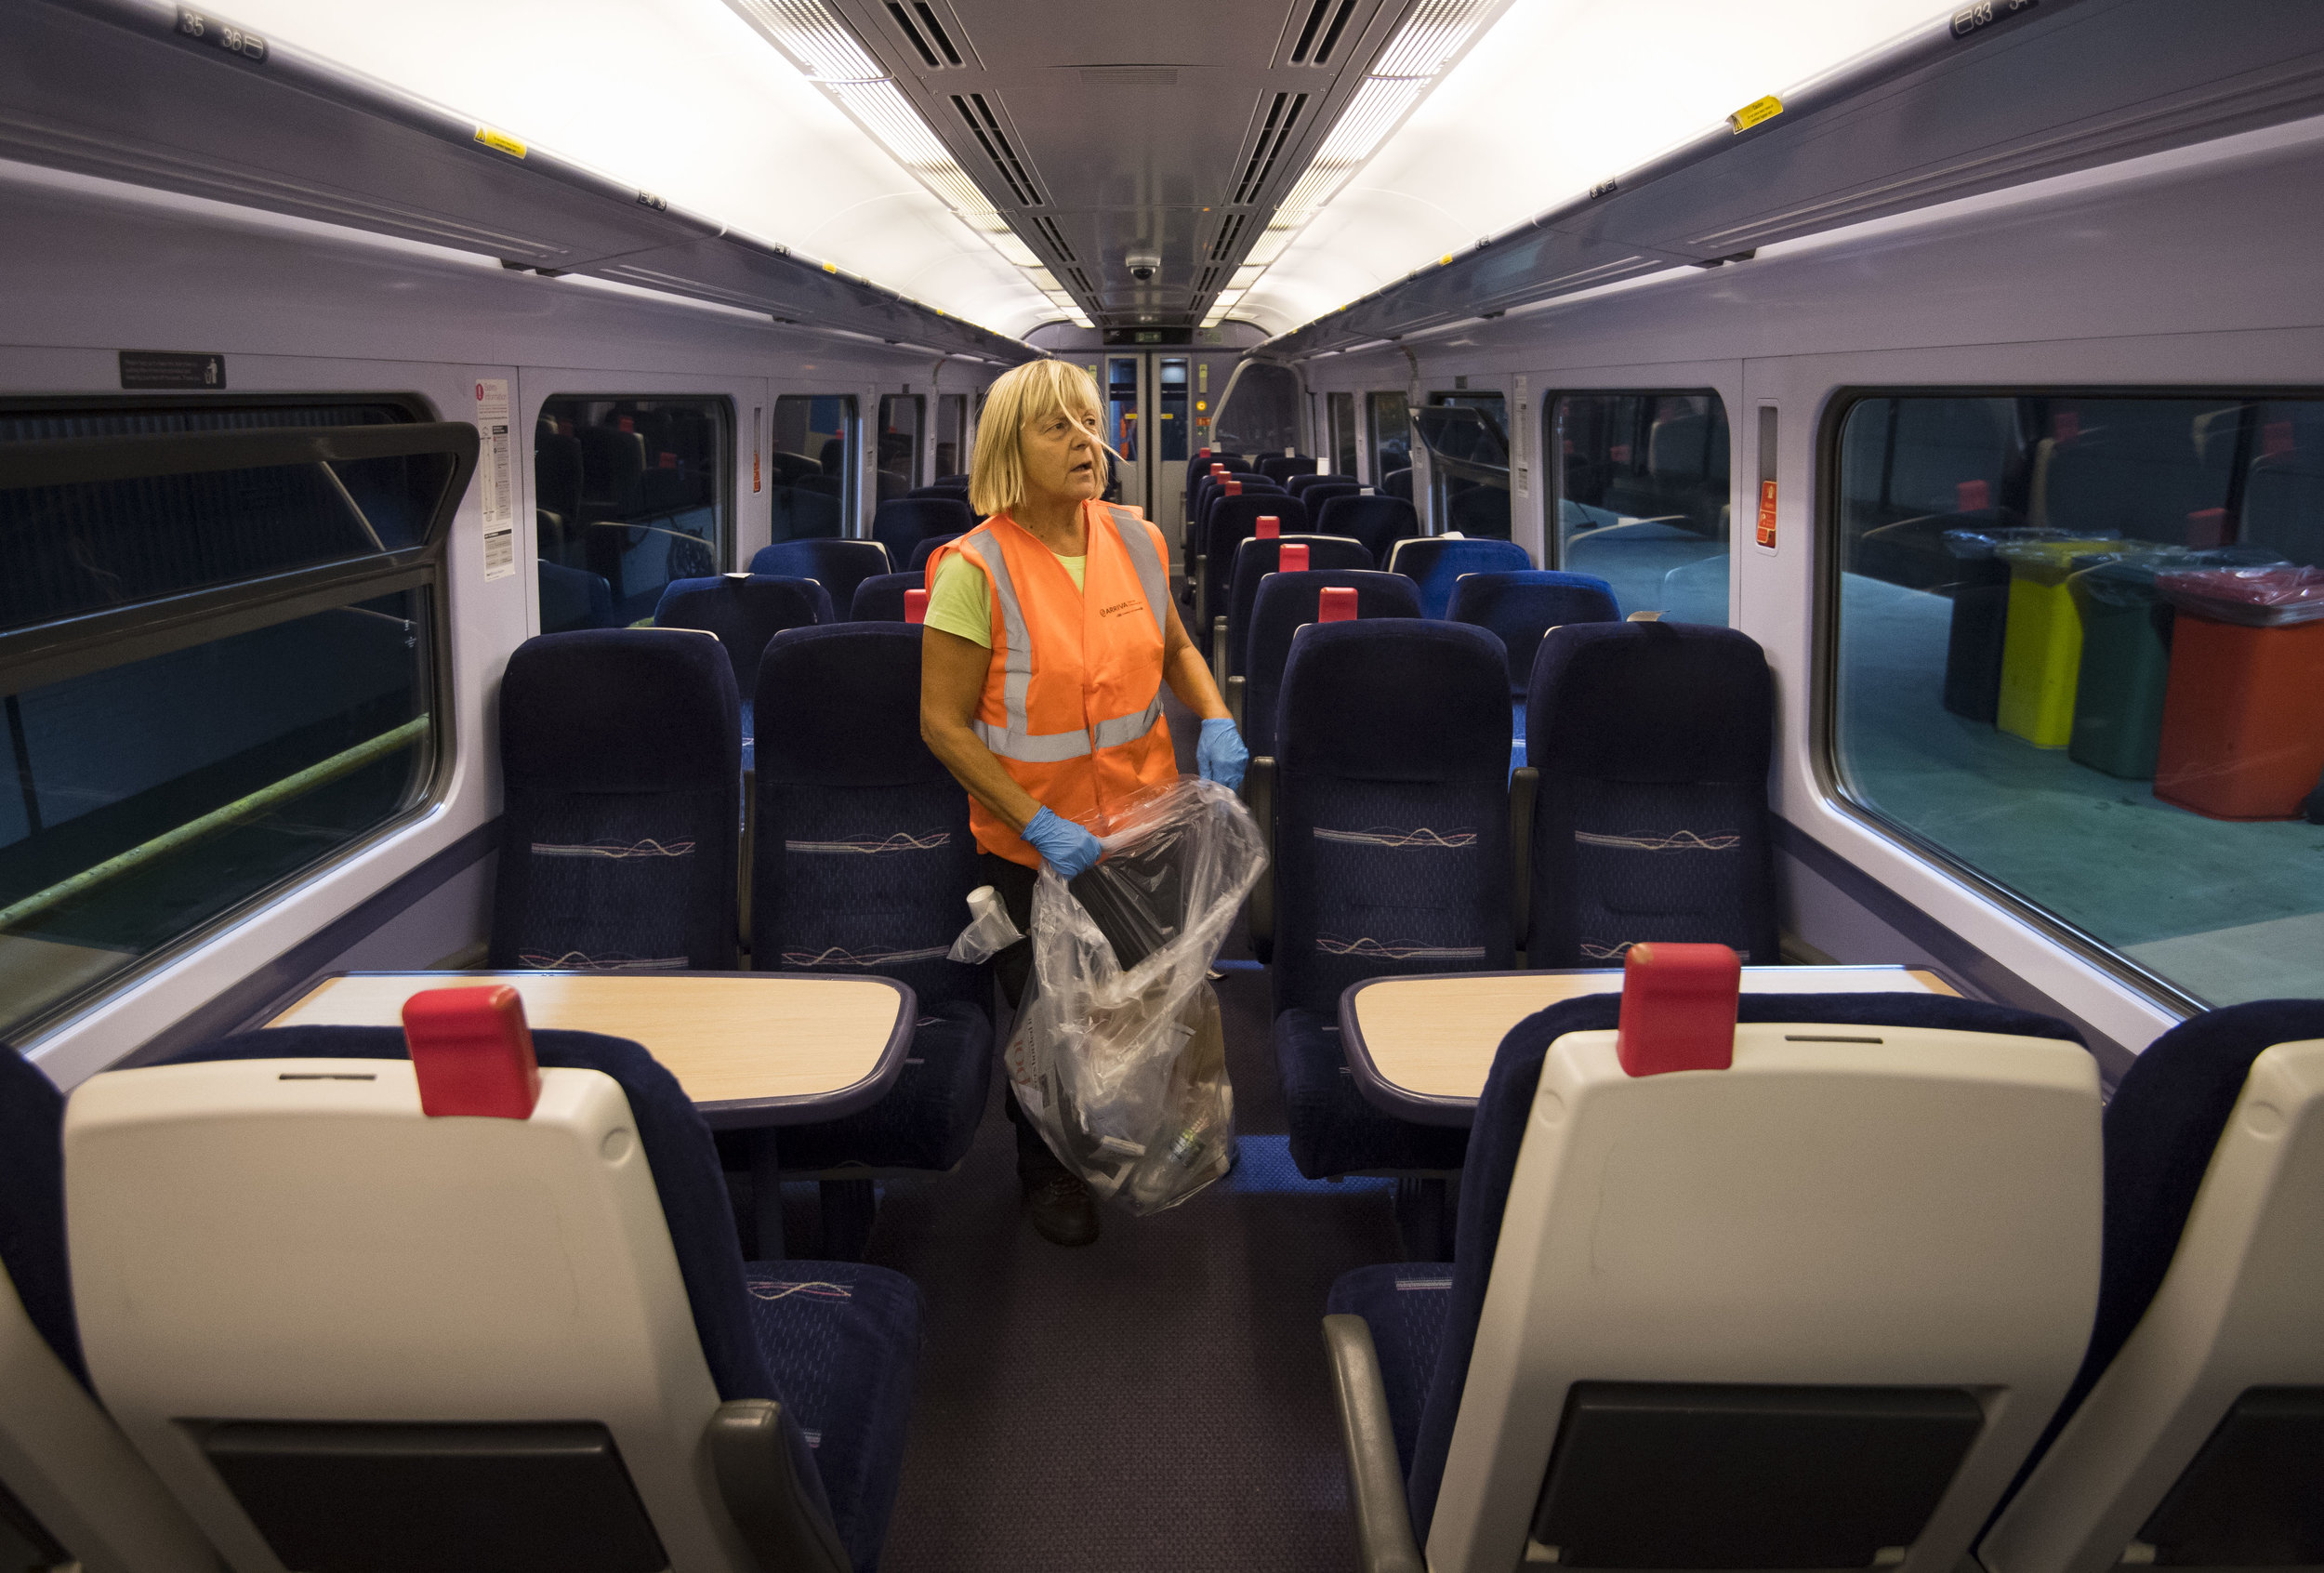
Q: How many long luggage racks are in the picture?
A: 2